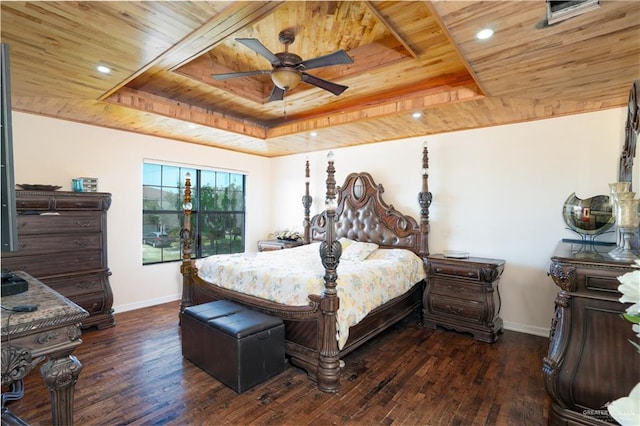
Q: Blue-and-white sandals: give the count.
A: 0